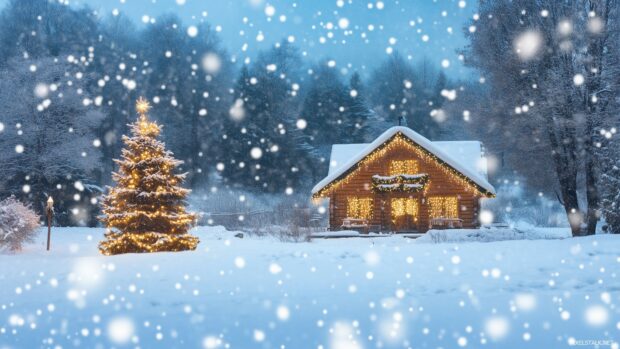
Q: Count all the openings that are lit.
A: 4